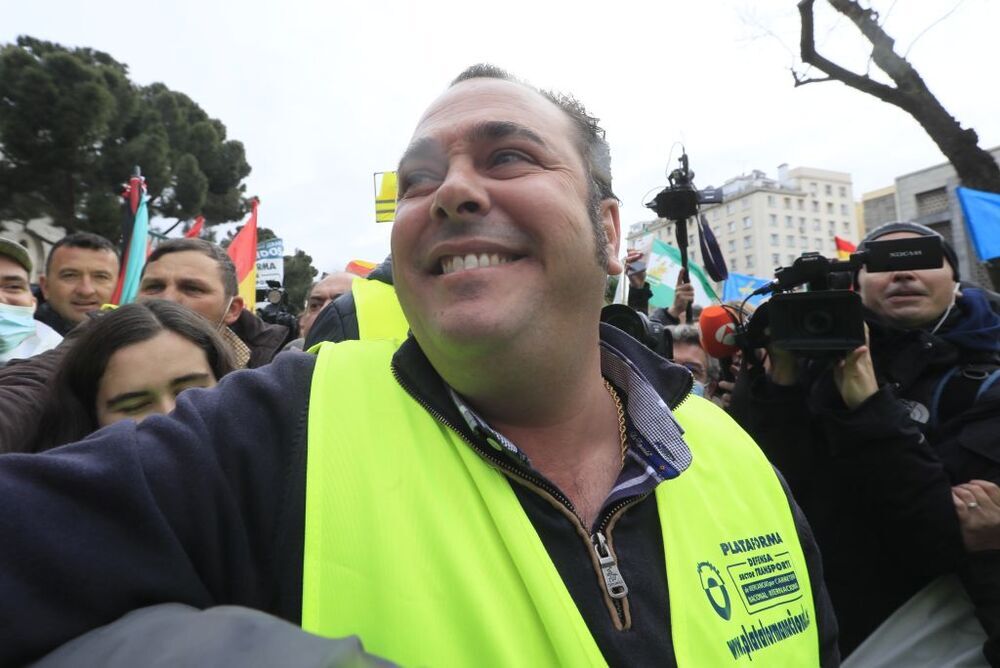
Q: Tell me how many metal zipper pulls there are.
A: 1